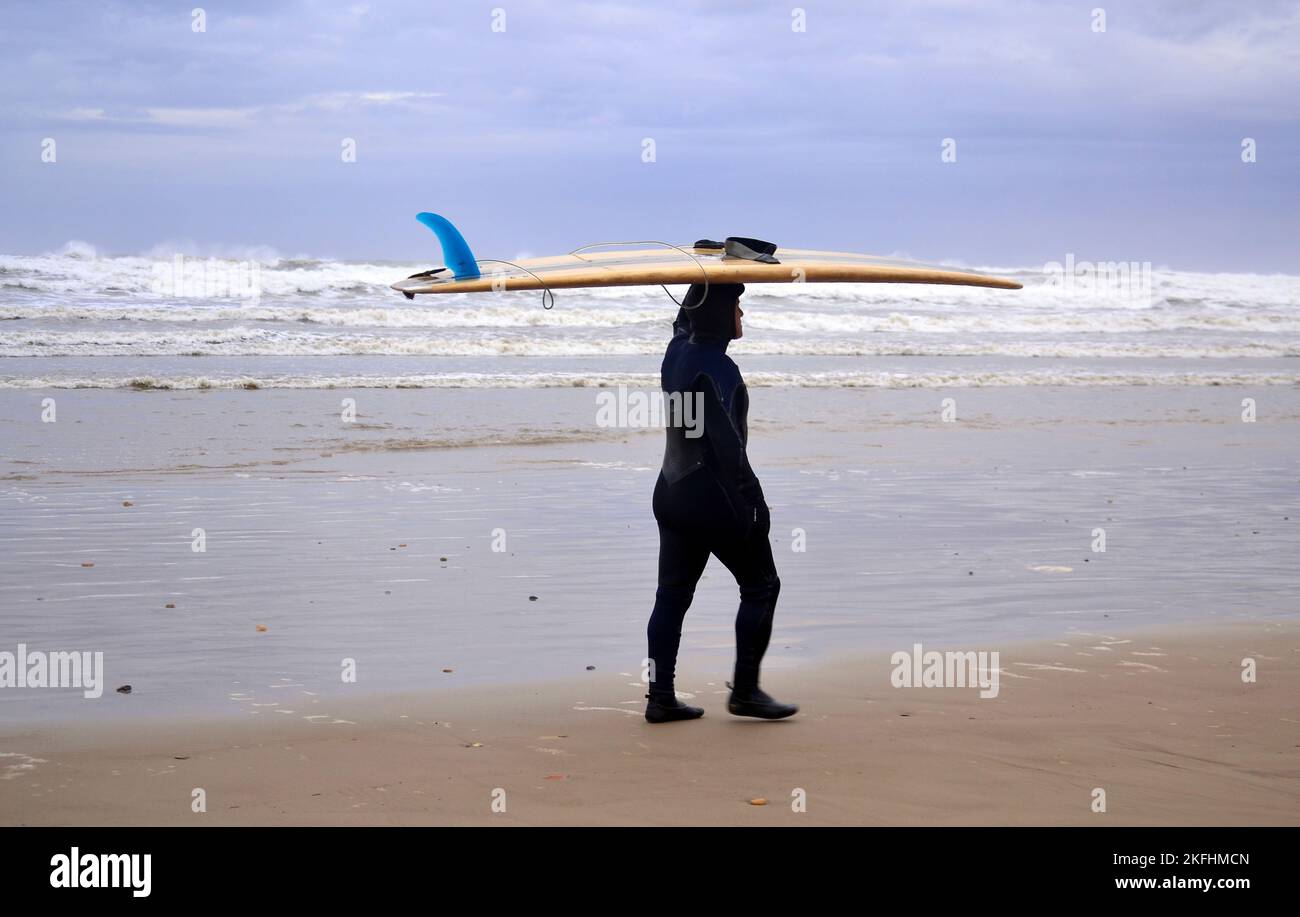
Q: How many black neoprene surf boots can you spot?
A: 2